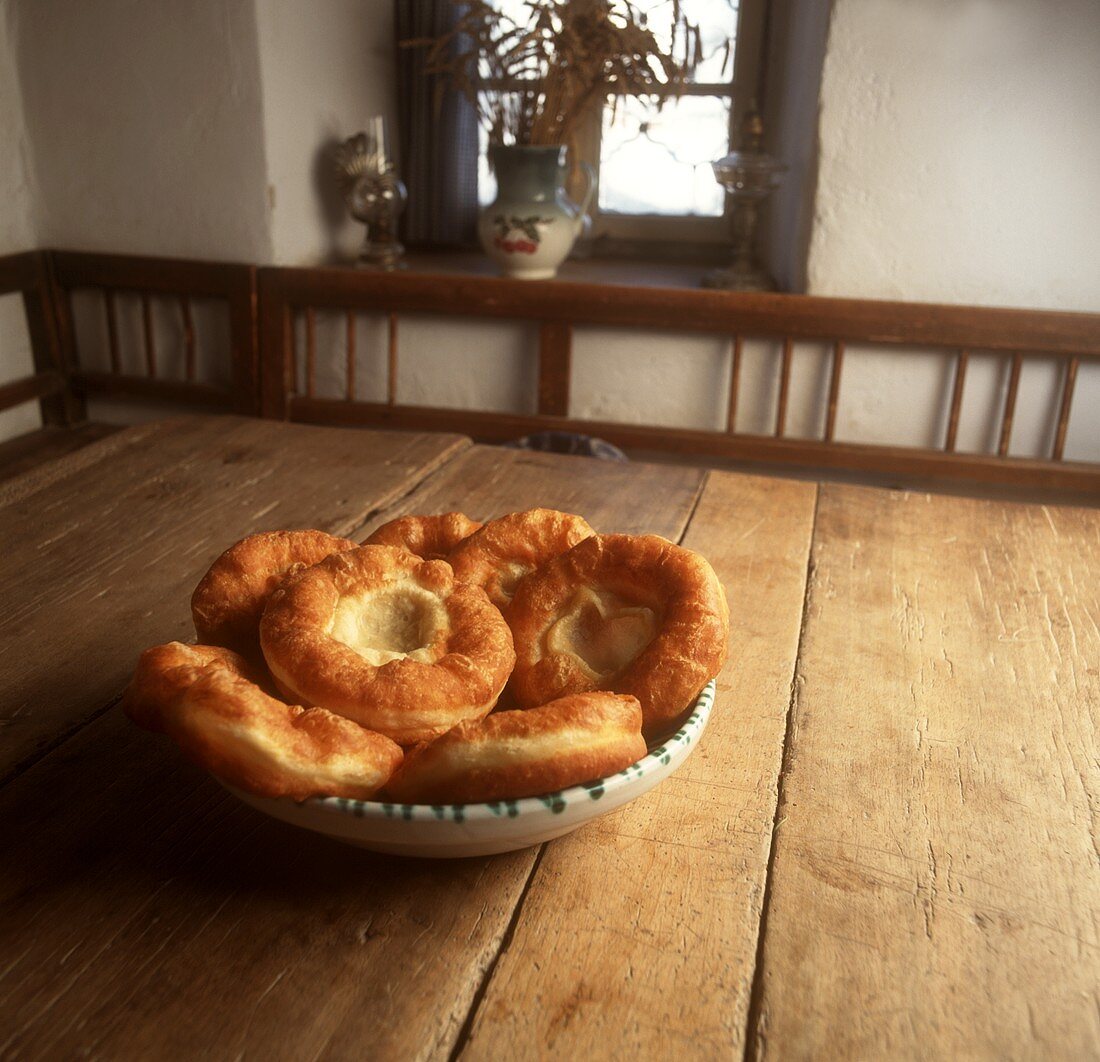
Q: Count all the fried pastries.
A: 7